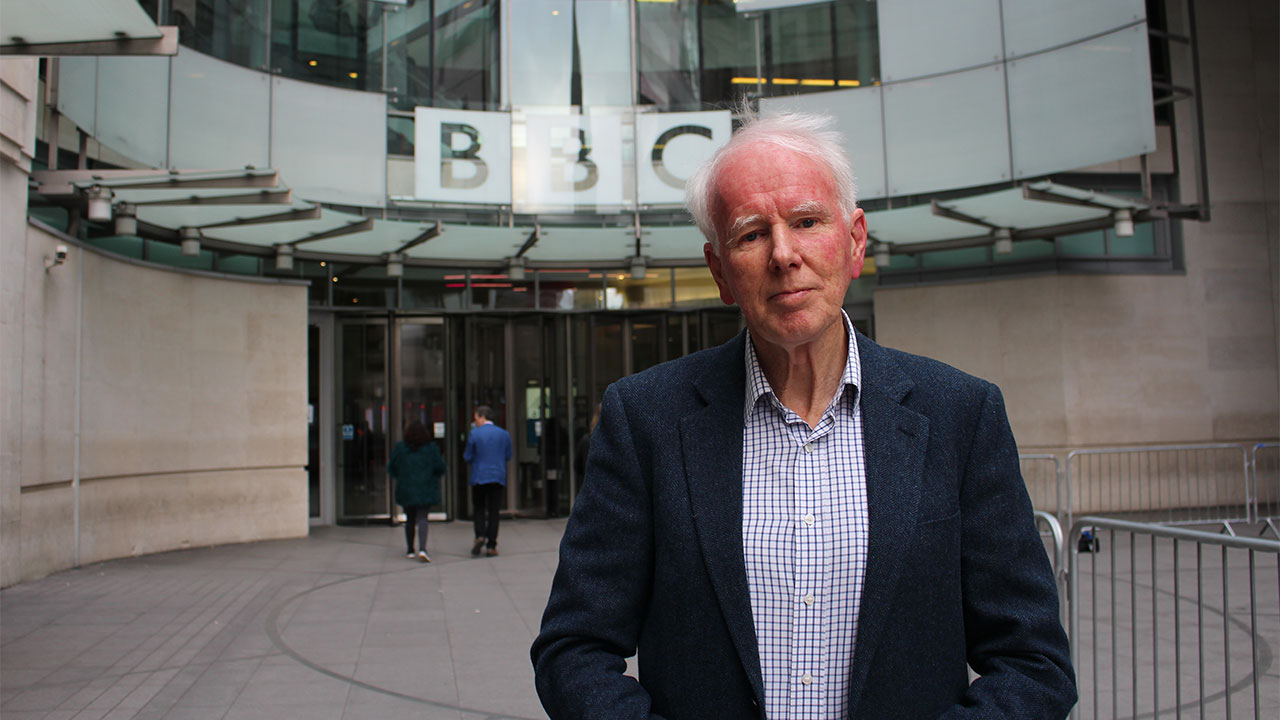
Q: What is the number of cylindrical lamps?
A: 10